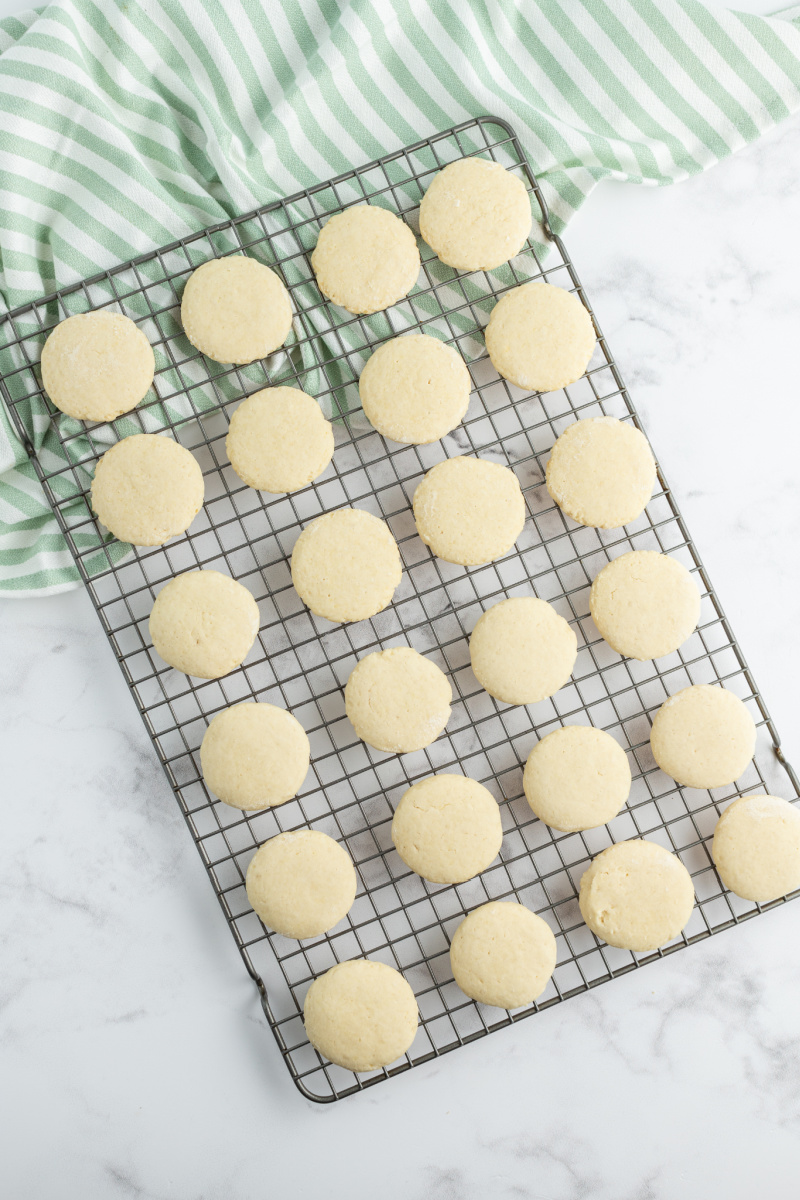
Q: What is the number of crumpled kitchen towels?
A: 1